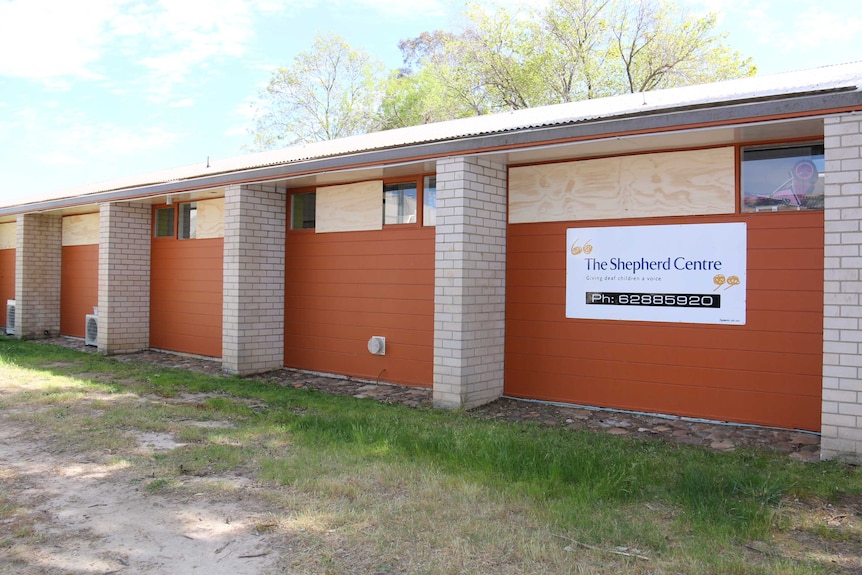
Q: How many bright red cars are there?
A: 0